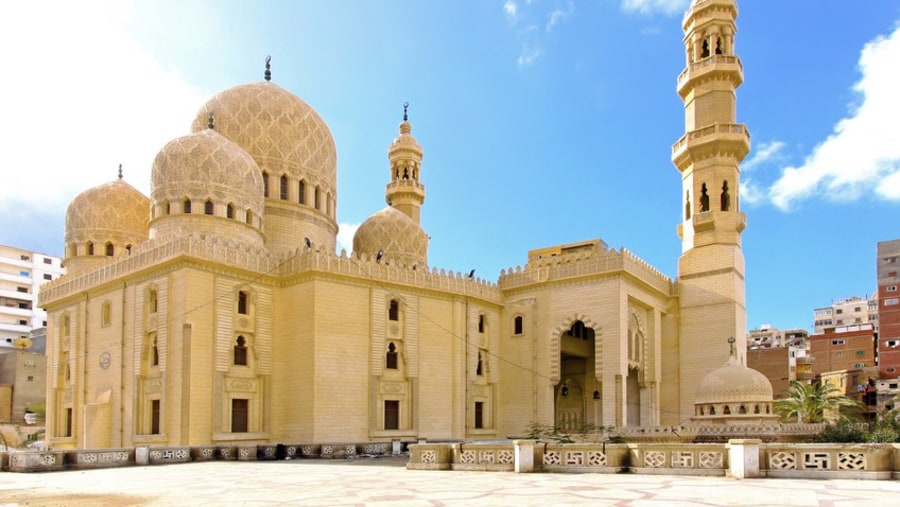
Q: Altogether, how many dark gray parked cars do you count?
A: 0